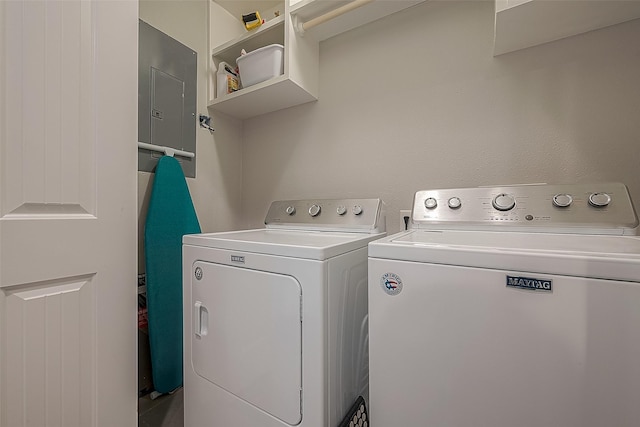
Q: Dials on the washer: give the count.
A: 5